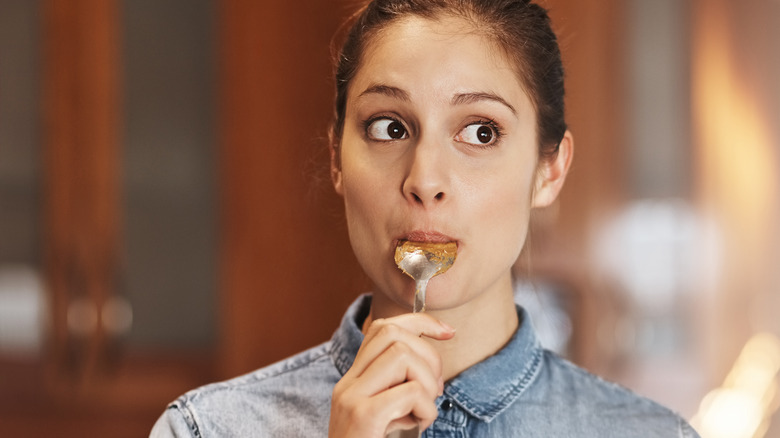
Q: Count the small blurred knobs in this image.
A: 2